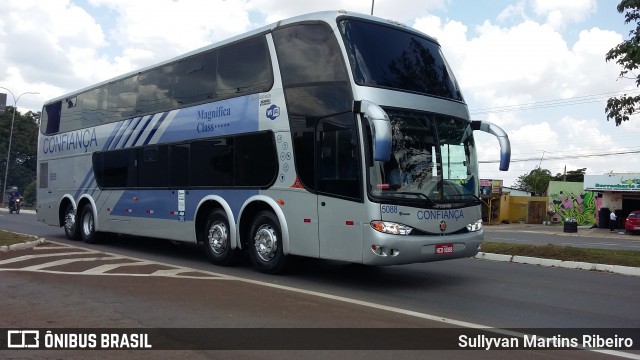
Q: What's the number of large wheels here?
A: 4